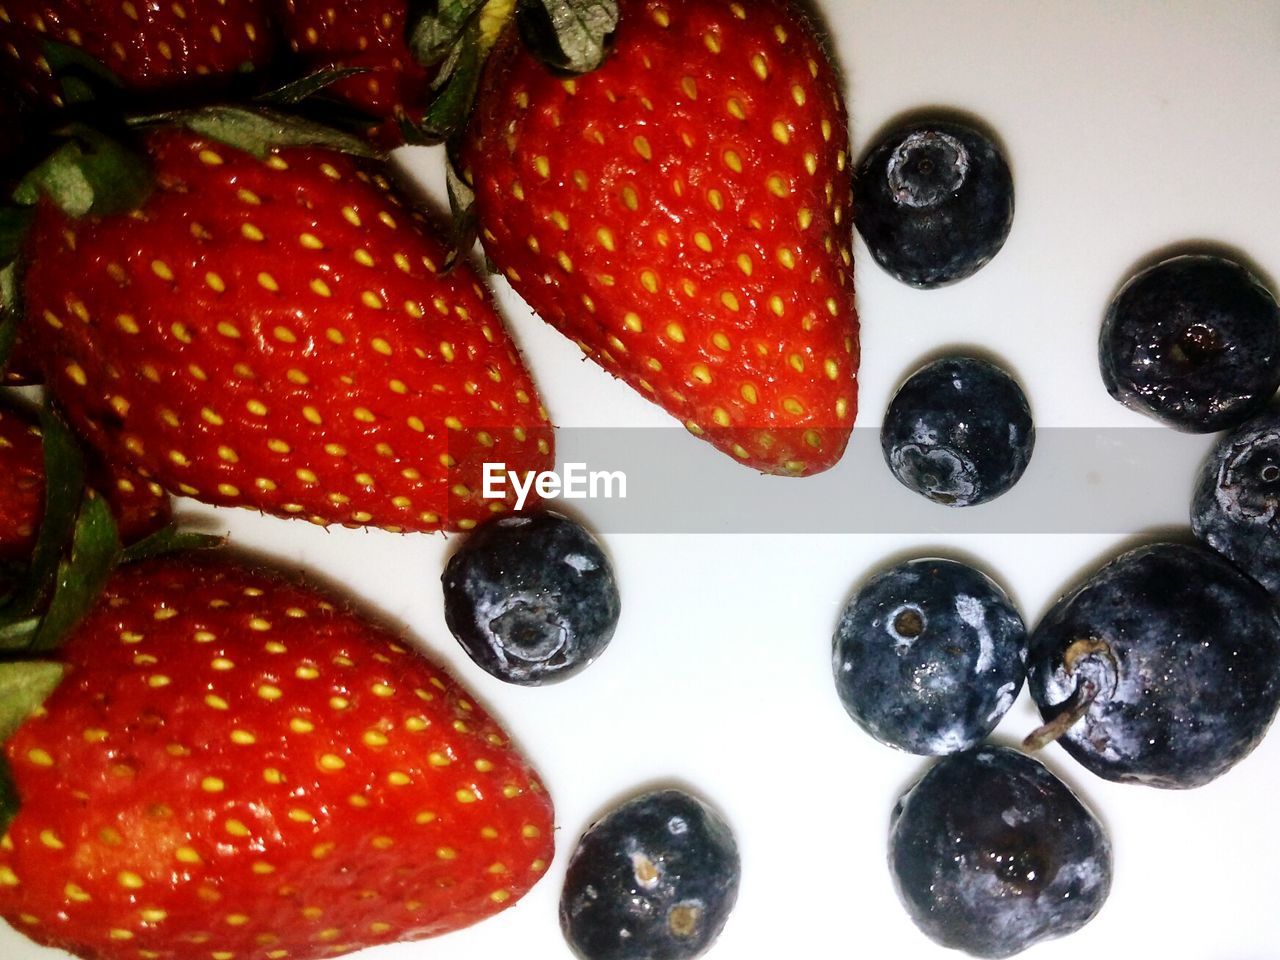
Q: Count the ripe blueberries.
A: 9